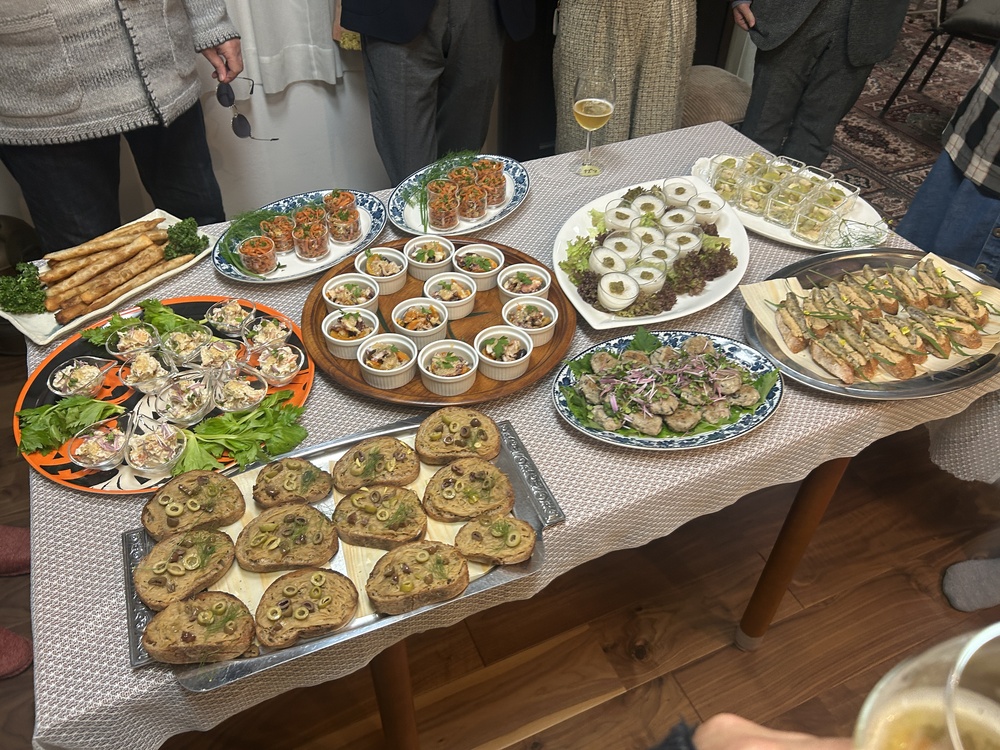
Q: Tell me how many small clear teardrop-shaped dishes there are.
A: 12